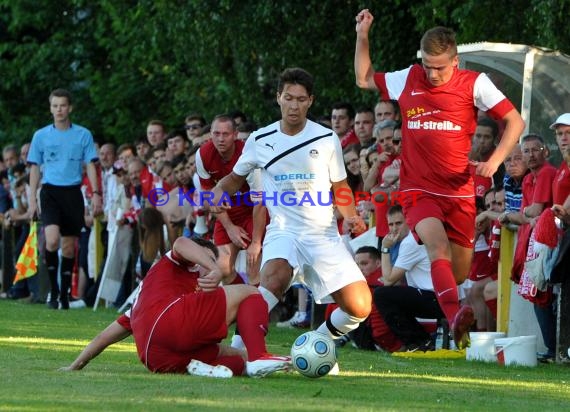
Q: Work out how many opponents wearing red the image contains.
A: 3